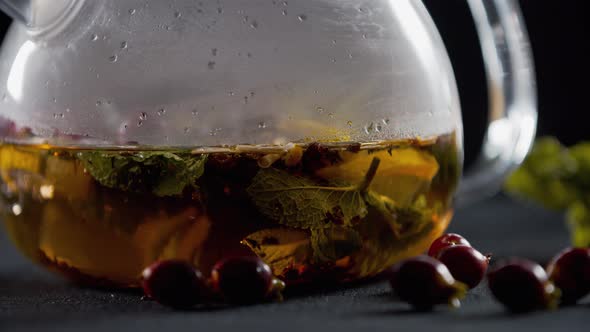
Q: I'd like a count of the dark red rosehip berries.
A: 7